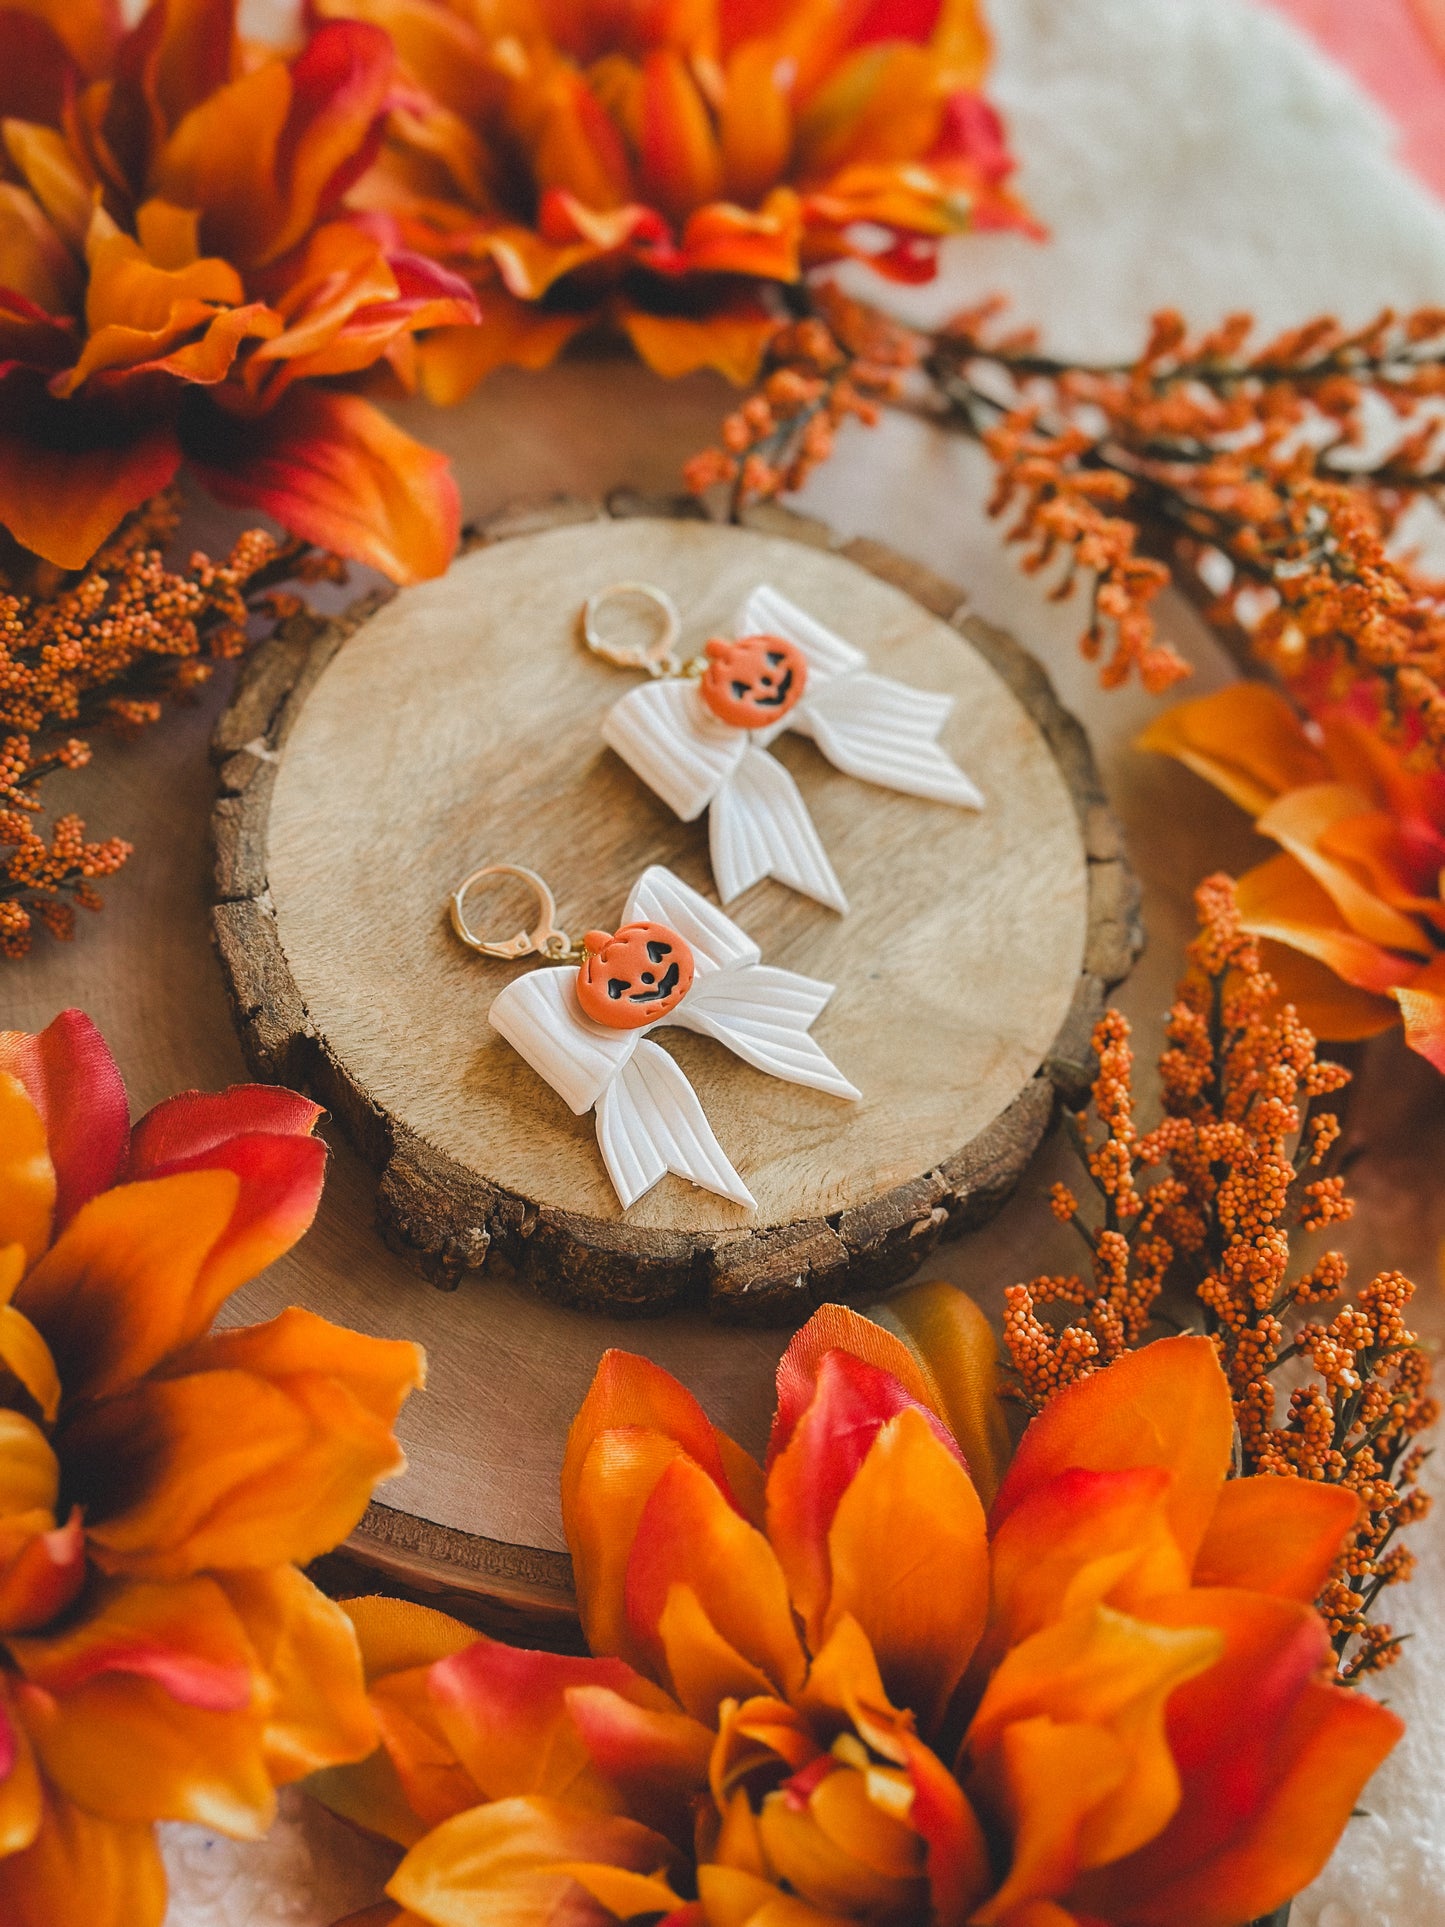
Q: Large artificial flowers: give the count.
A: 5